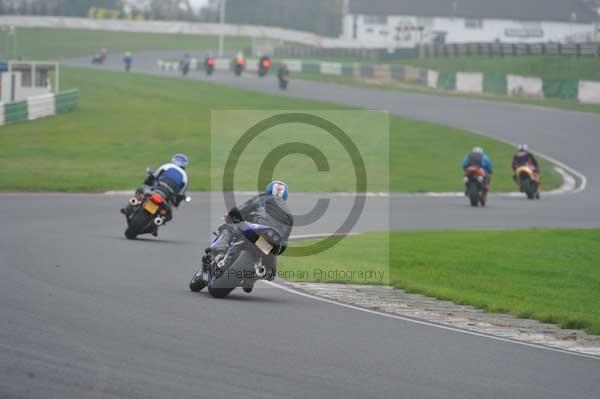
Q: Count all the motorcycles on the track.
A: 11